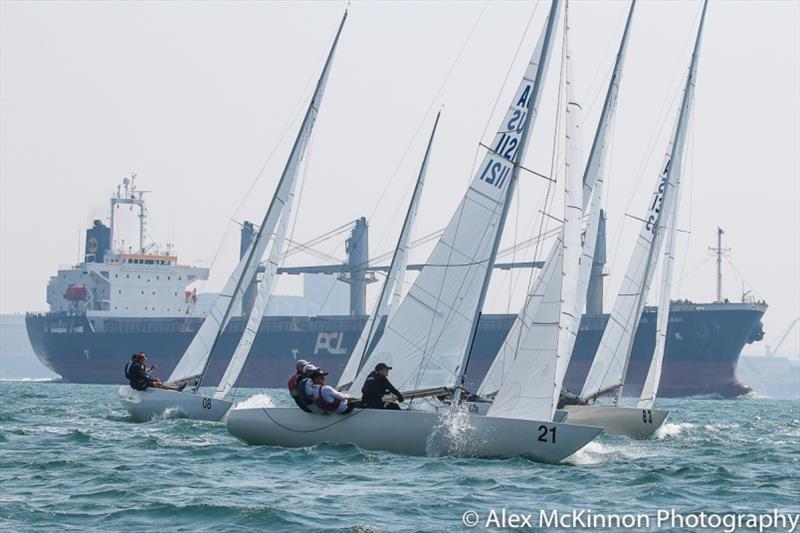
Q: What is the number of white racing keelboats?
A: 5